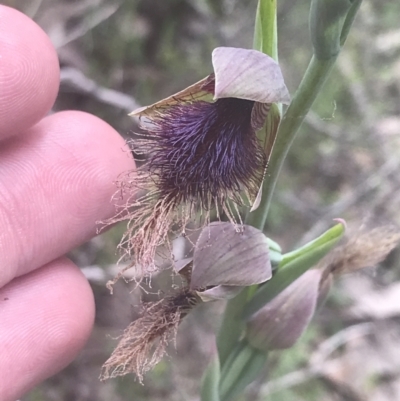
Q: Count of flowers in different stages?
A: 3